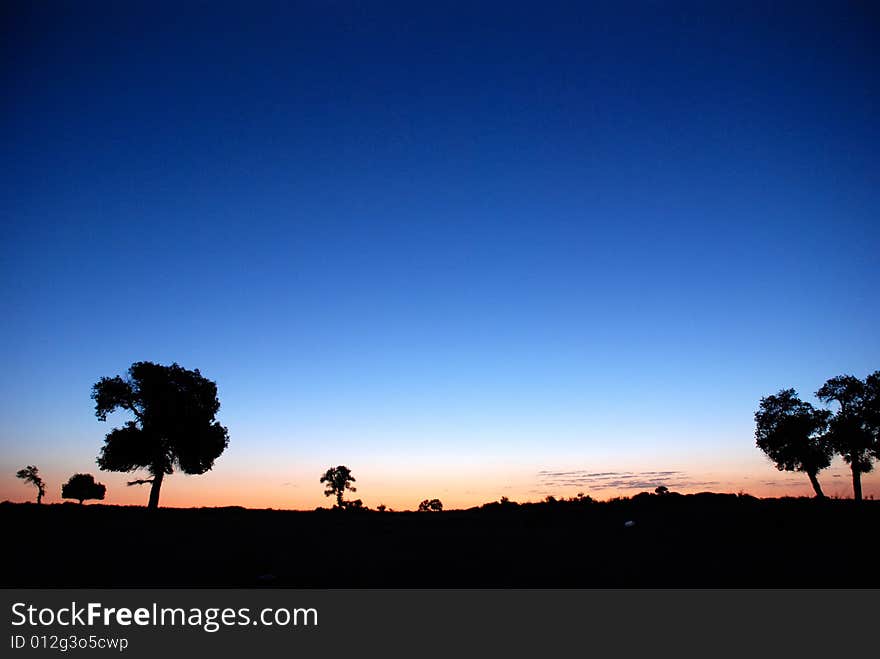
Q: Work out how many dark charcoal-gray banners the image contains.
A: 1